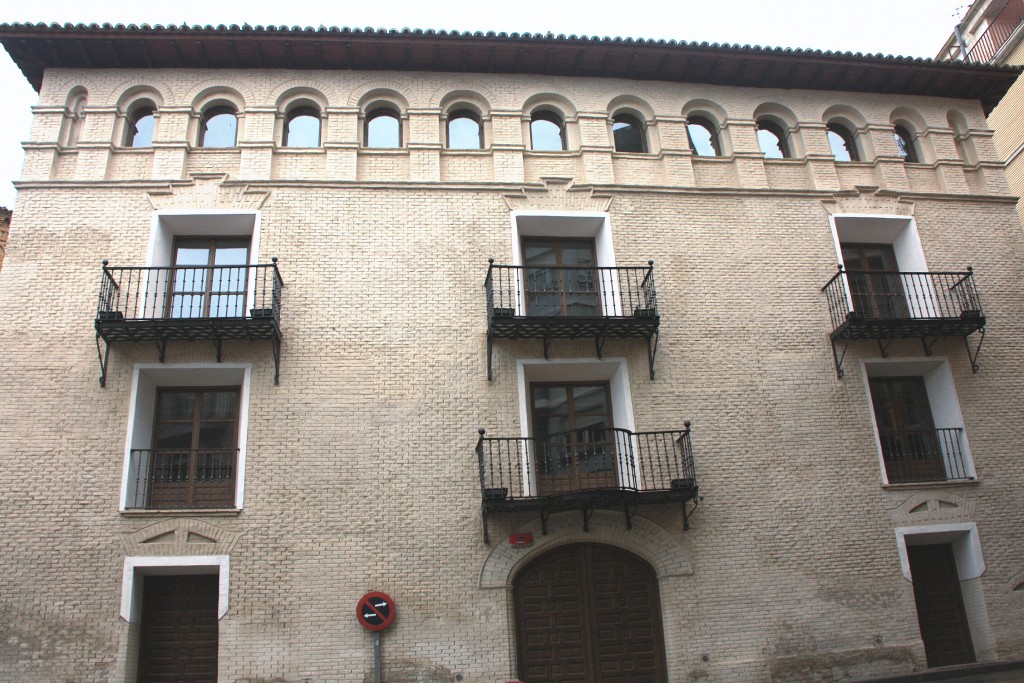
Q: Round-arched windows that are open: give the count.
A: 11